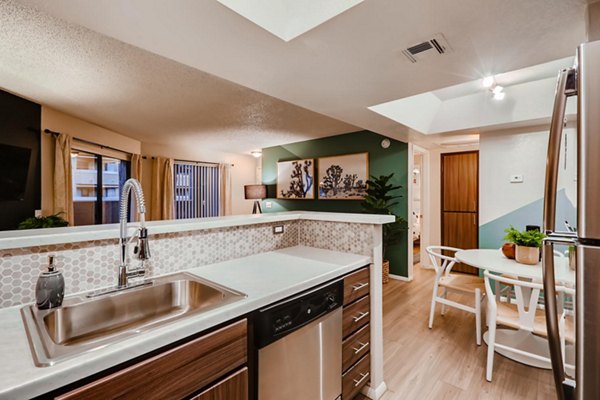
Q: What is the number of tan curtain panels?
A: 4